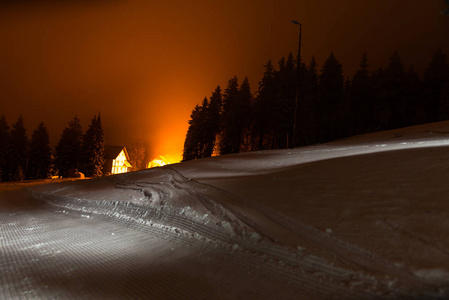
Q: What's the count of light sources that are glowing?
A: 2